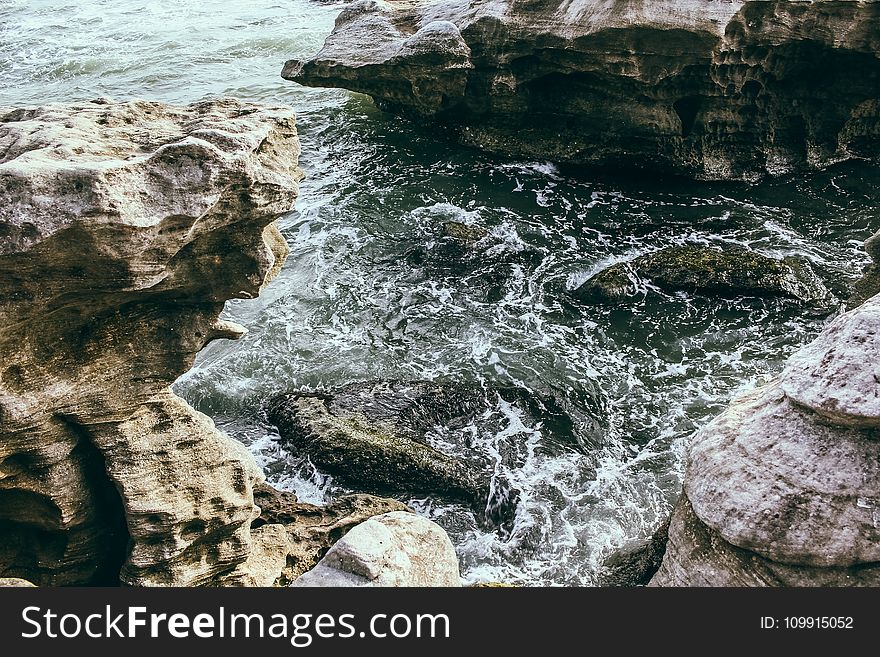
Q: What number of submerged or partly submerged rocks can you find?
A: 3